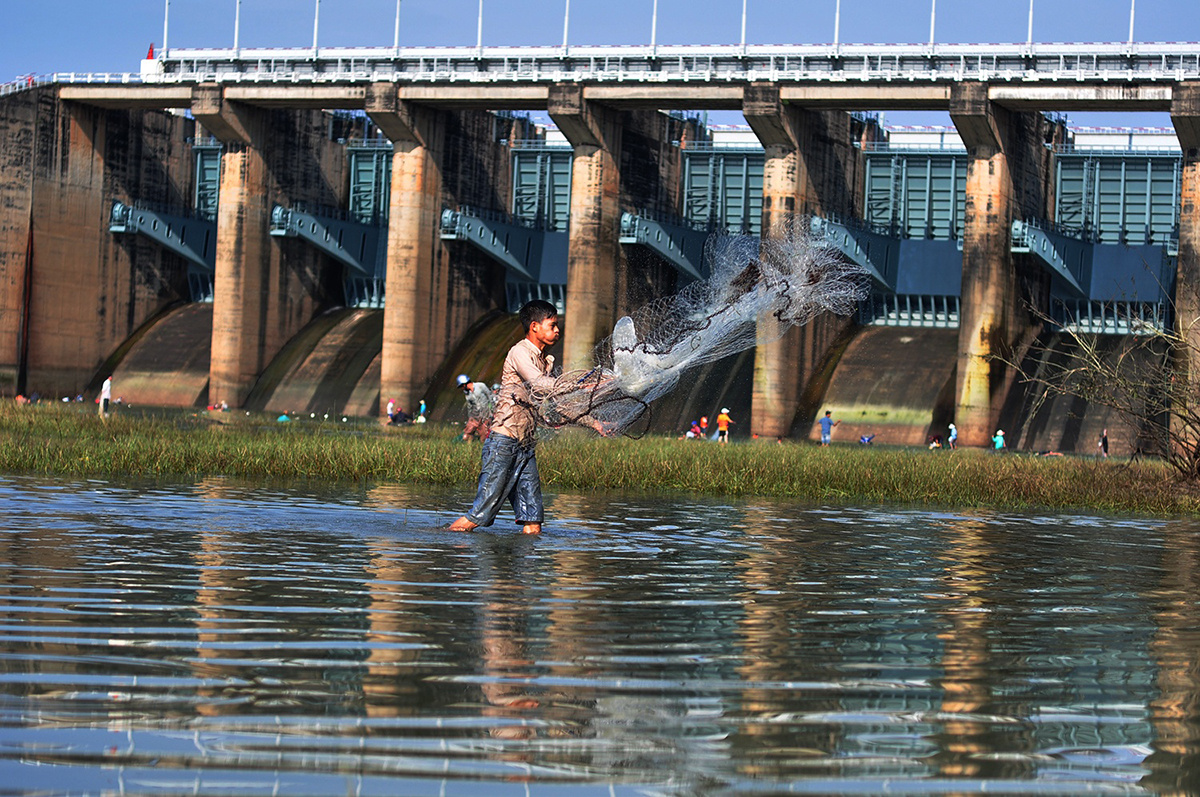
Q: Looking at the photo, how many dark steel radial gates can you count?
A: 6